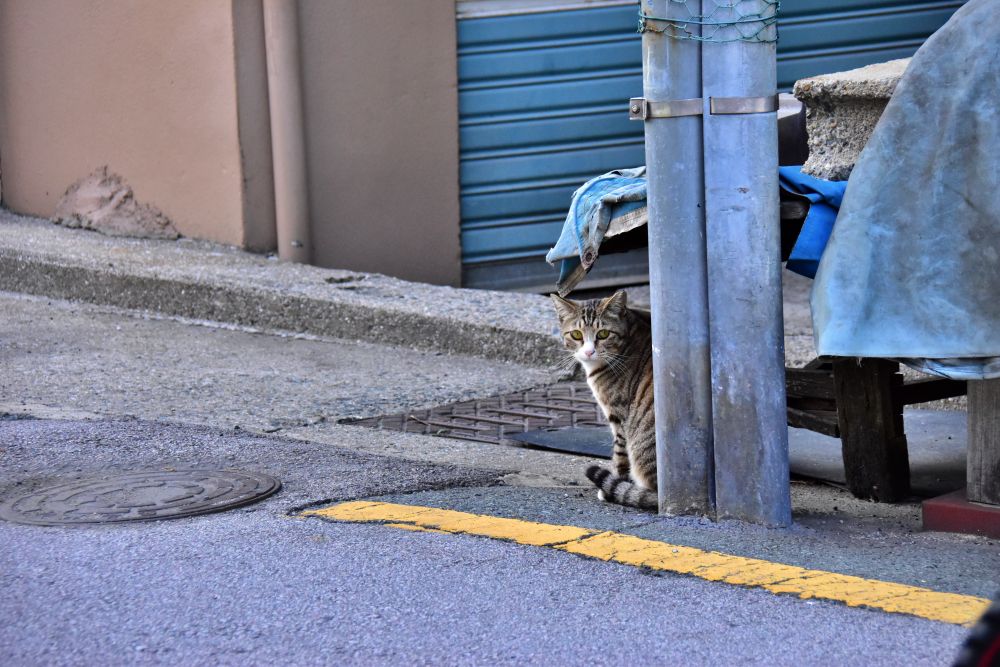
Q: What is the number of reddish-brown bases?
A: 1